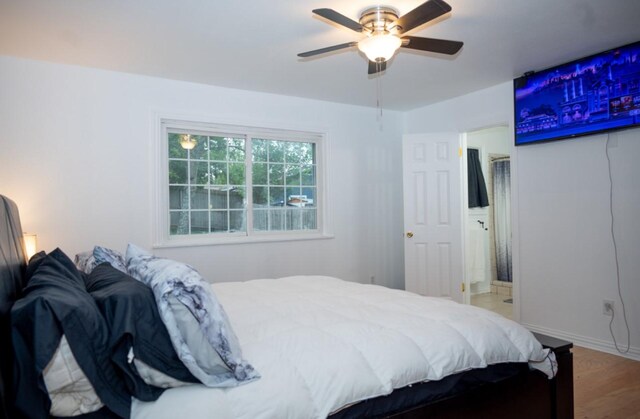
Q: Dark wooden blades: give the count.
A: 5